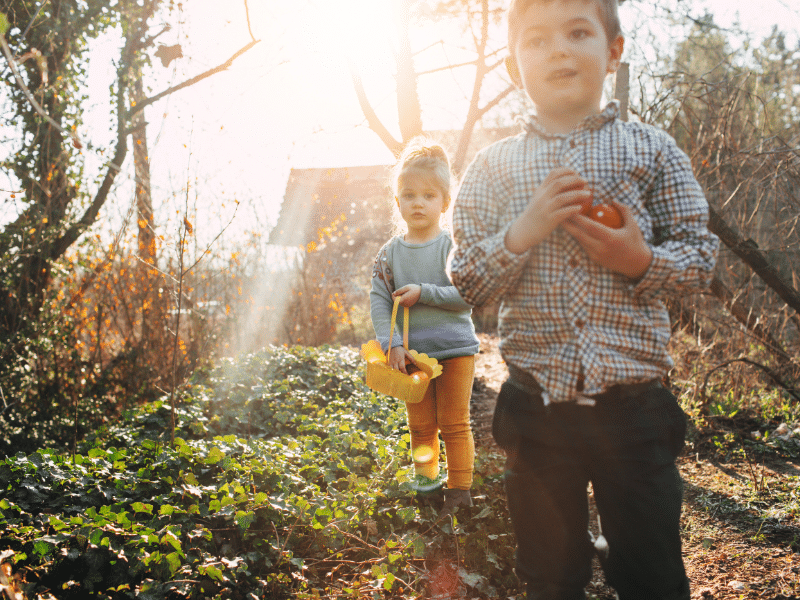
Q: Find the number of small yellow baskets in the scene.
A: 1